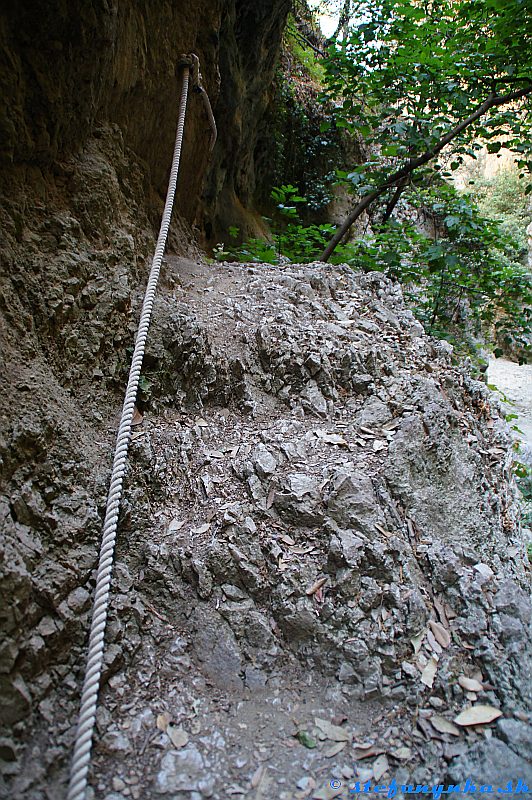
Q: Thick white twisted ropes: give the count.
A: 1